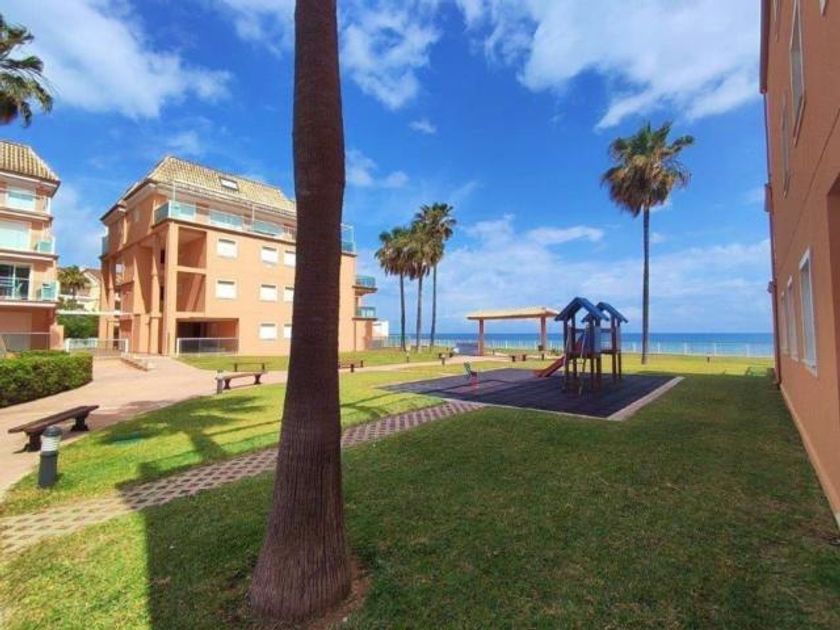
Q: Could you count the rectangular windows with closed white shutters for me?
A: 8